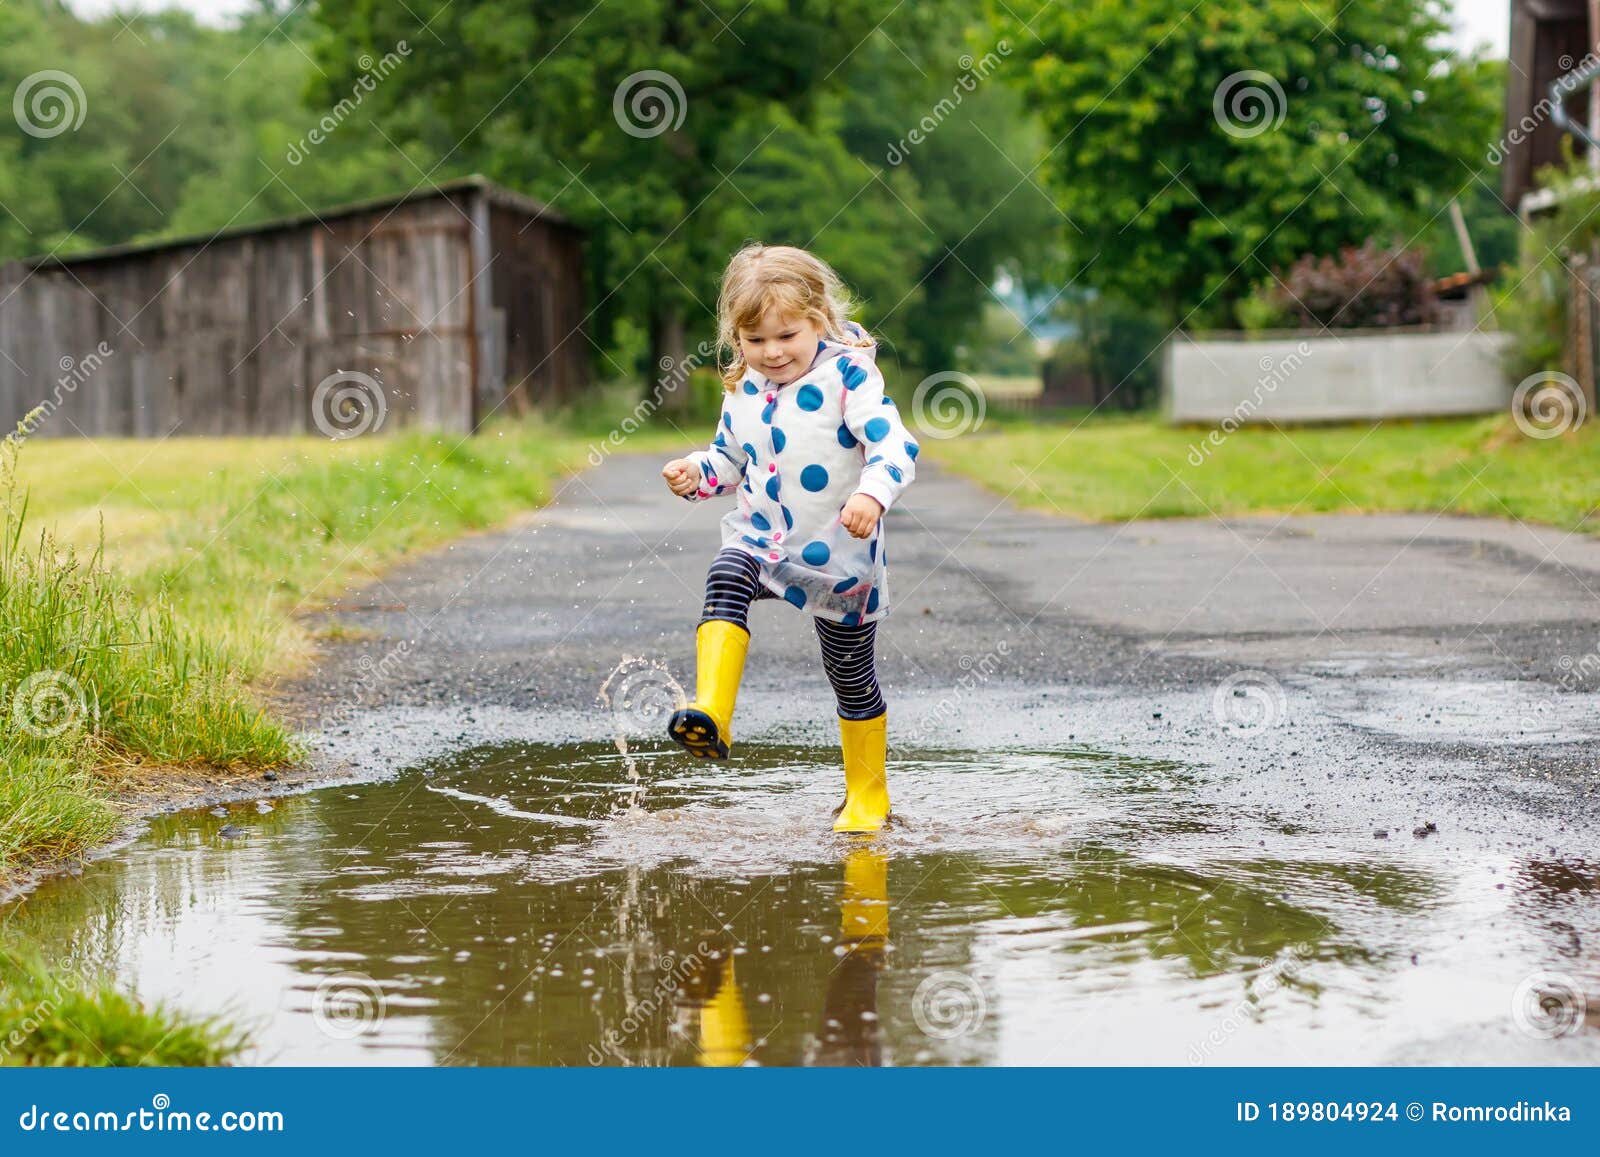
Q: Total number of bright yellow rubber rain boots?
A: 2